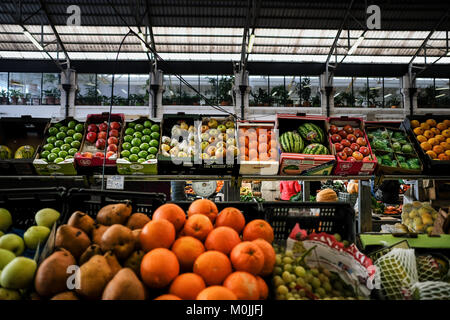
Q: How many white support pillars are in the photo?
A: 5